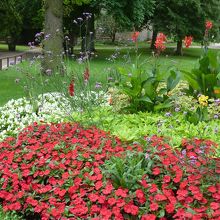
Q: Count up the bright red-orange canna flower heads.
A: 4